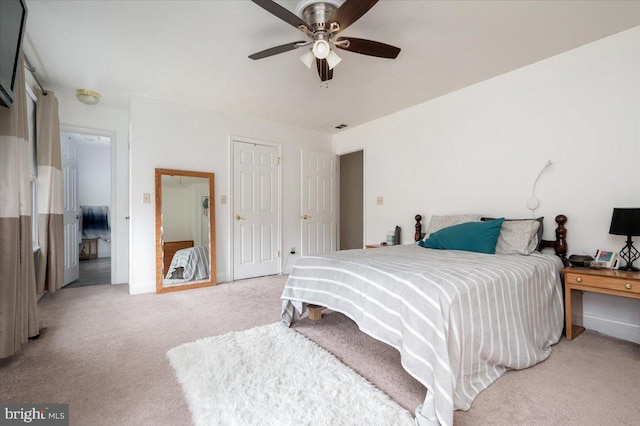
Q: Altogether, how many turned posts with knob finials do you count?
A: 2